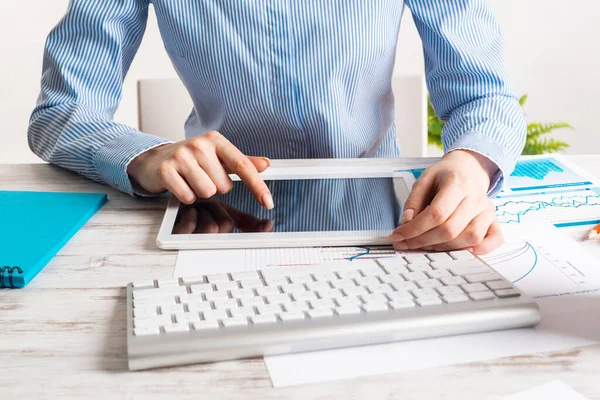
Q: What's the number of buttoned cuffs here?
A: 2